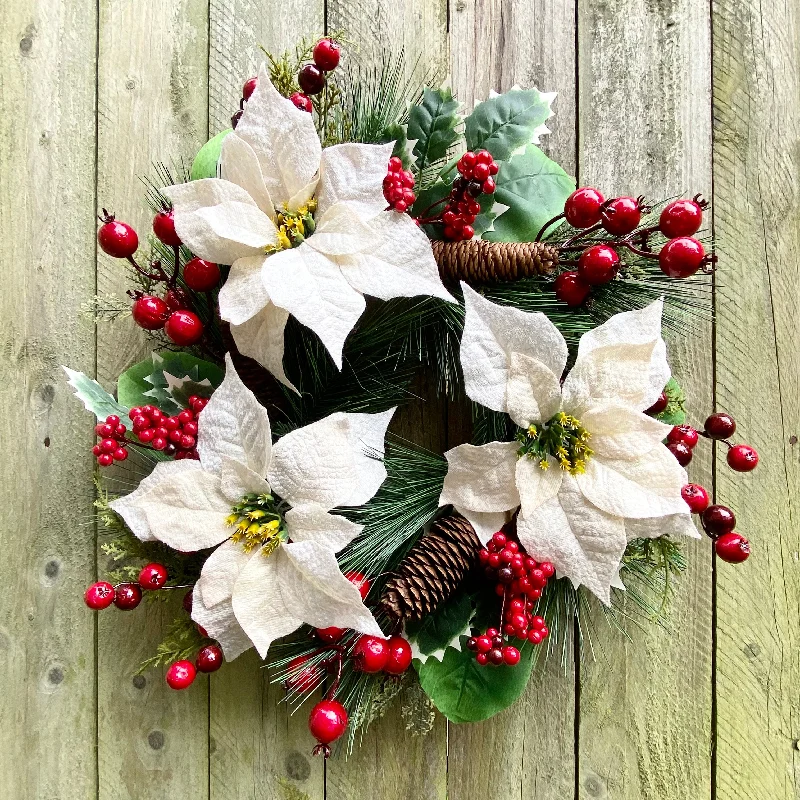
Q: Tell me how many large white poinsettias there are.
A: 3